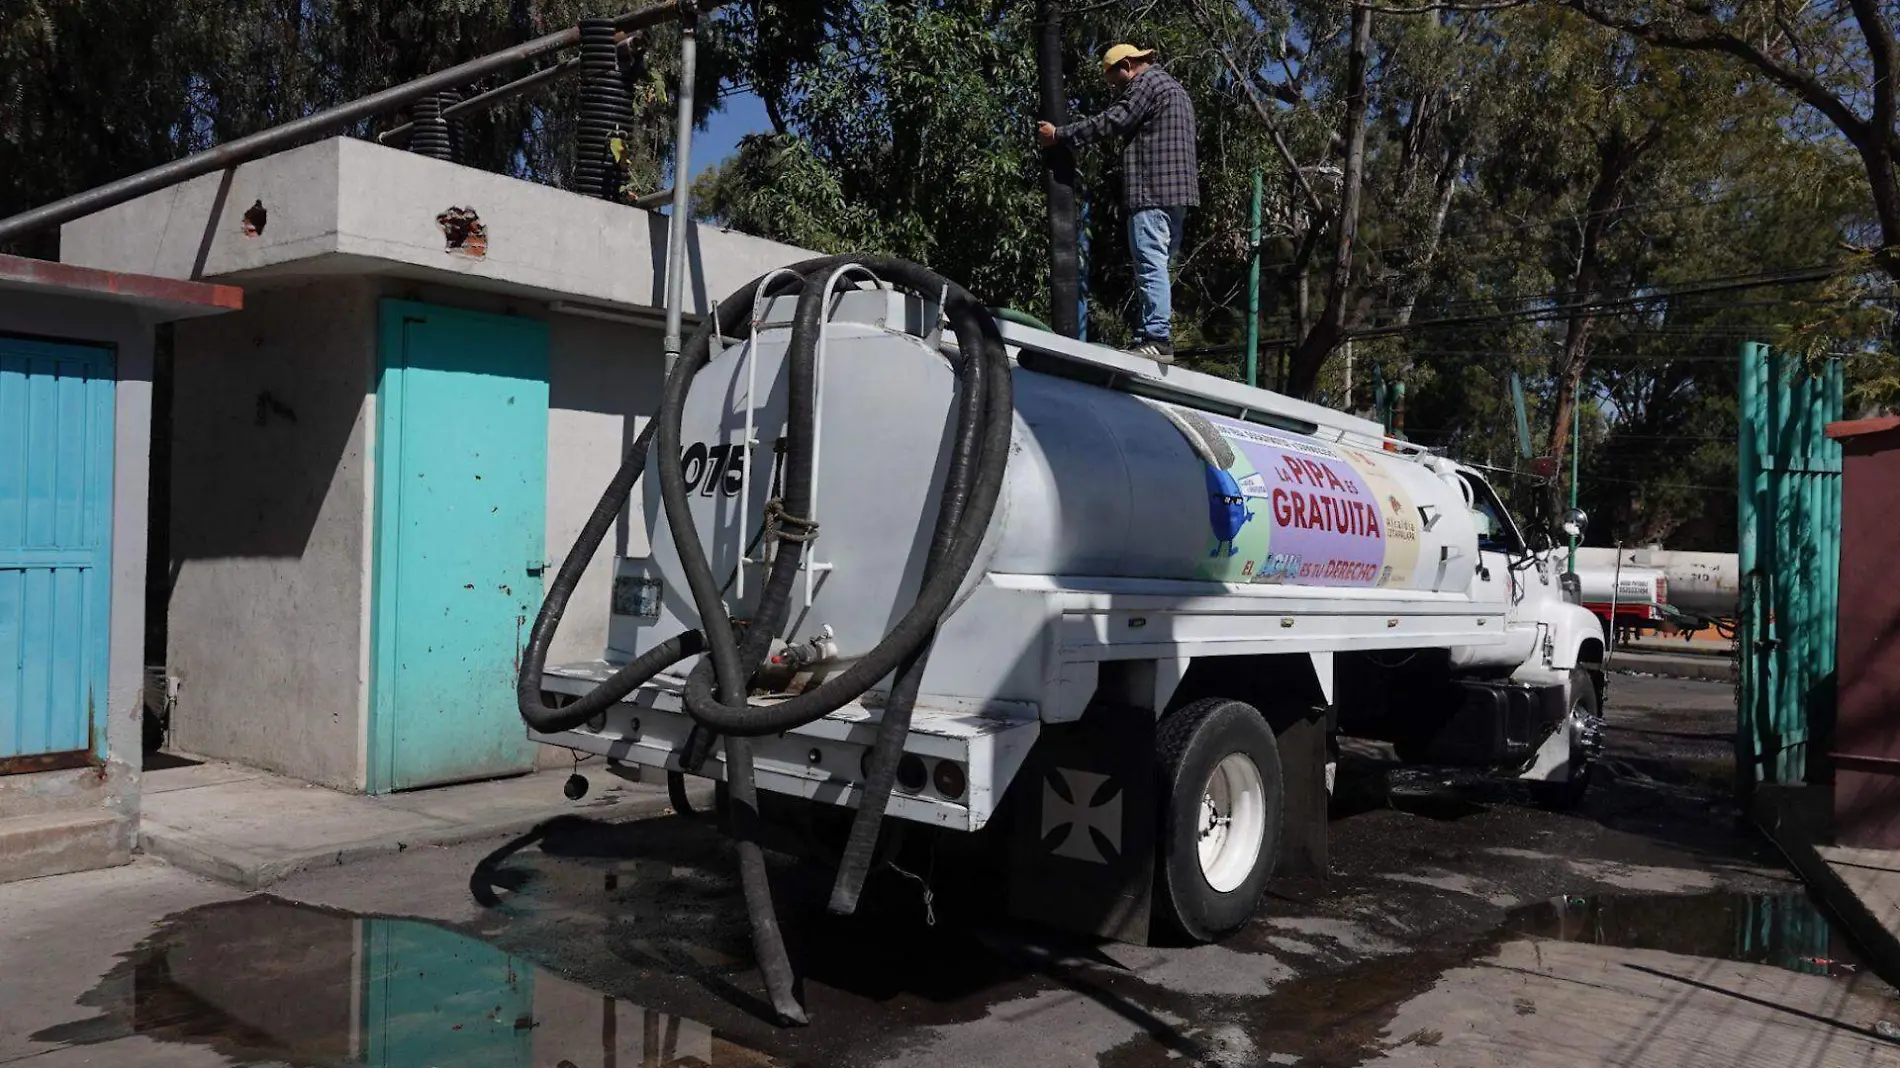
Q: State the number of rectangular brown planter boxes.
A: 0